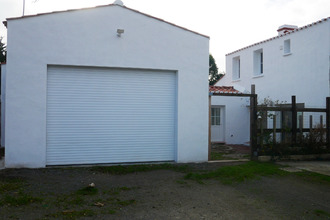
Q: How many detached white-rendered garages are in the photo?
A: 1